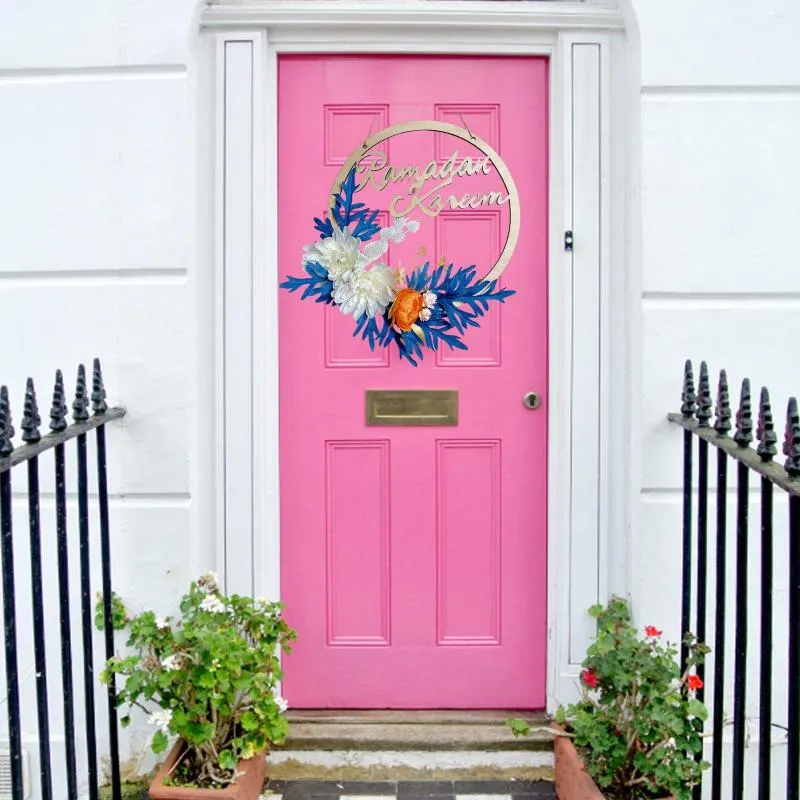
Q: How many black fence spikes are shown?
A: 11